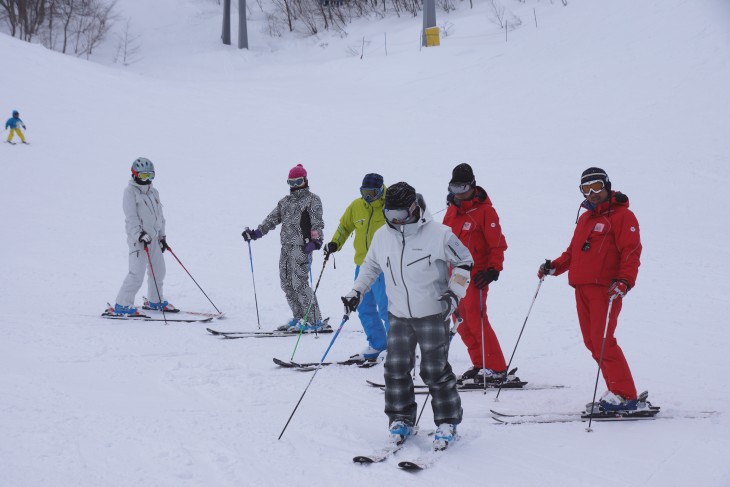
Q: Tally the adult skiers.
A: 6